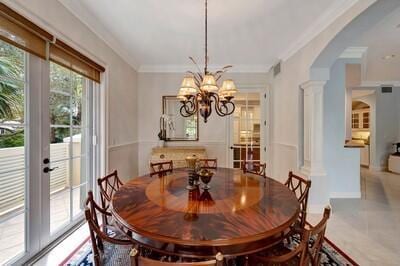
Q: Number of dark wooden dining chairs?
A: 8